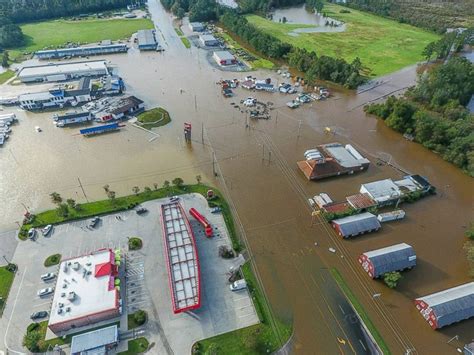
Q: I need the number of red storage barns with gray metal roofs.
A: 3